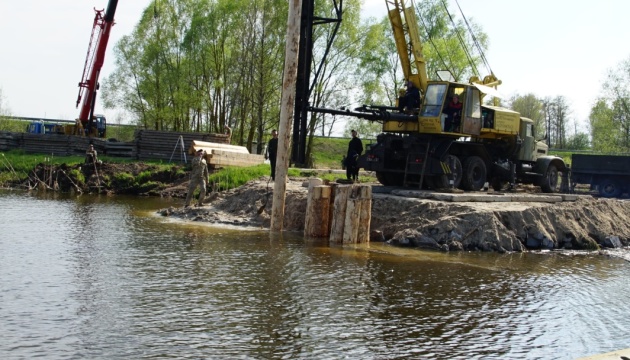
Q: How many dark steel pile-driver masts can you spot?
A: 1